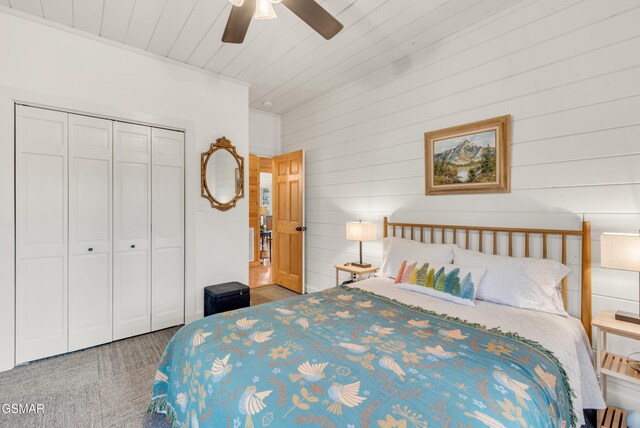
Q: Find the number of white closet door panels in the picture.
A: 4